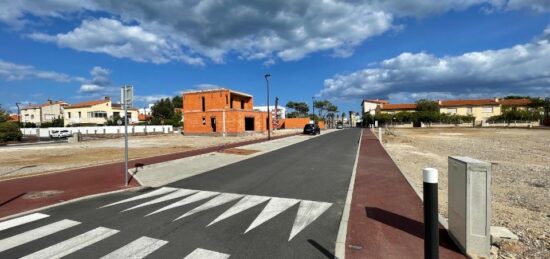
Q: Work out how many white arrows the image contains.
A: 7